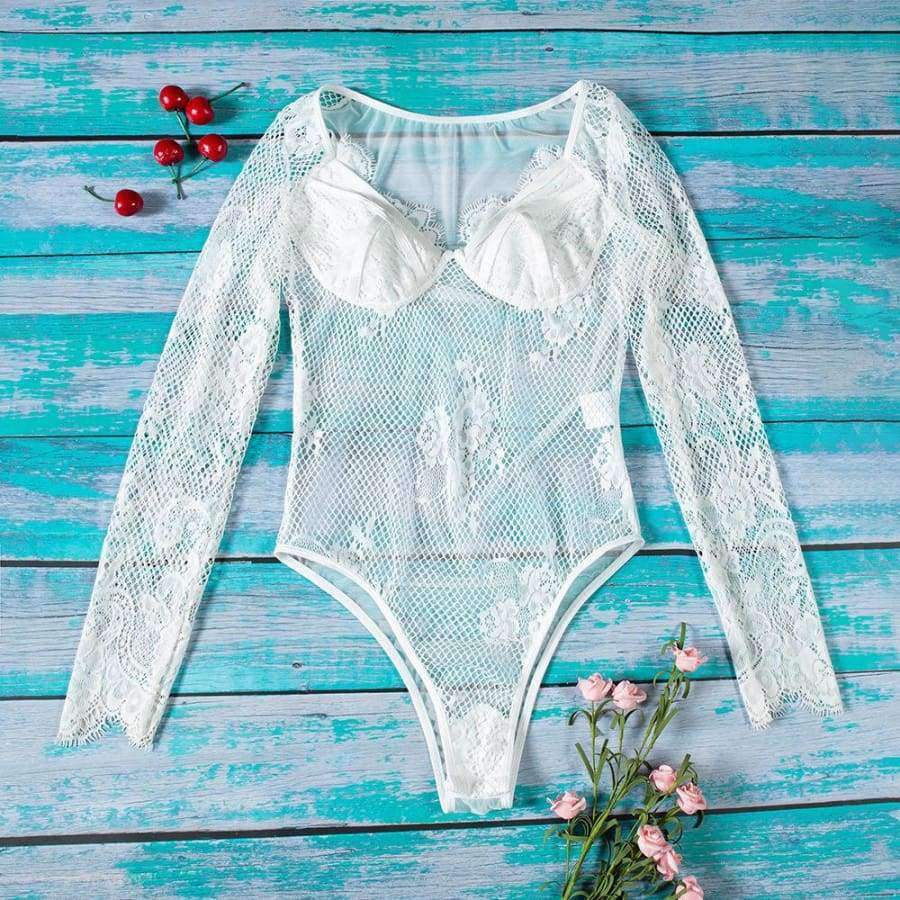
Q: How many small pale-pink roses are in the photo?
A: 9